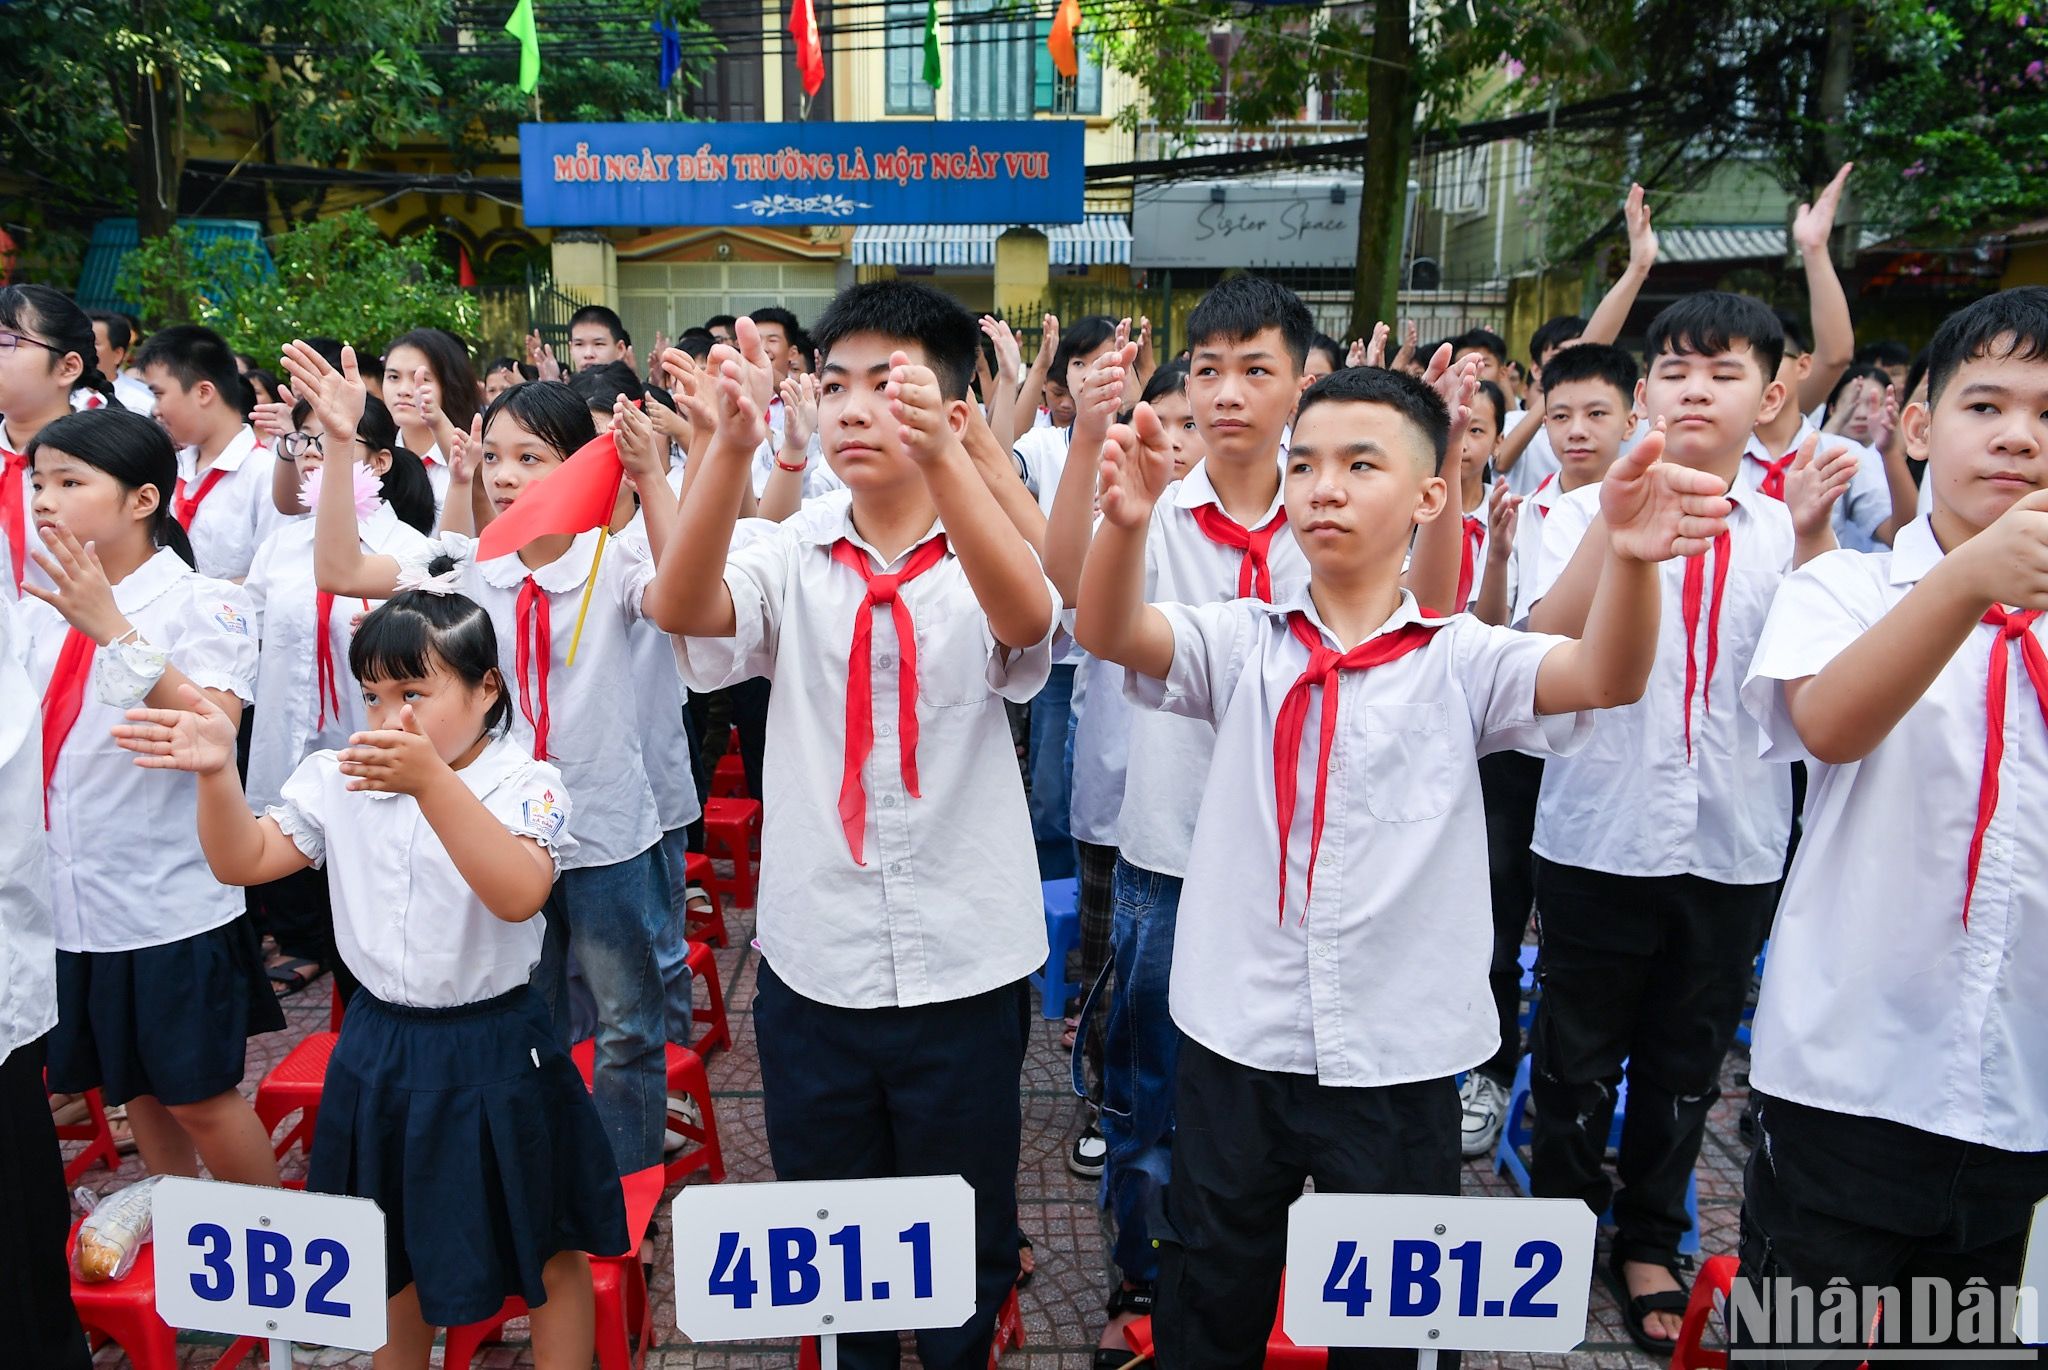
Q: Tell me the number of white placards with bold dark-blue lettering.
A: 3